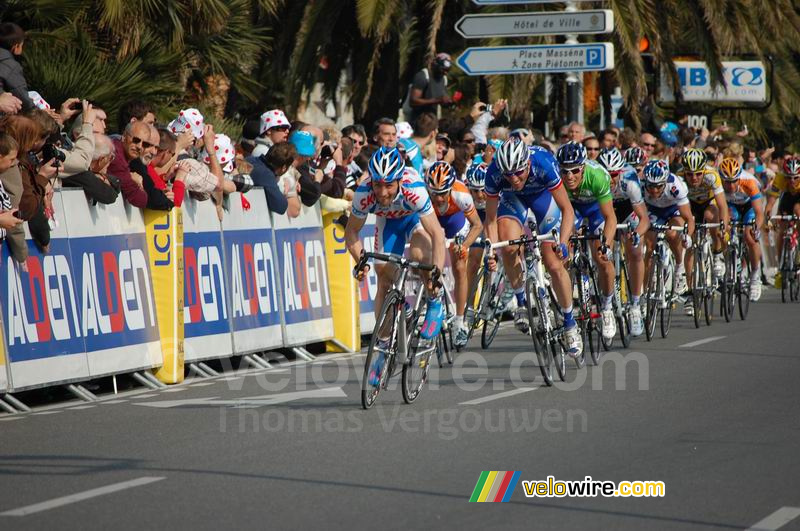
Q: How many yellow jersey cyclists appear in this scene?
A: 2